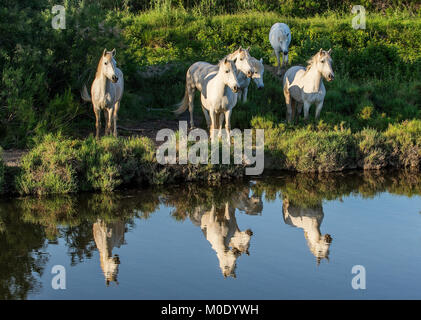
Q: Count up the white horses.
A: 6